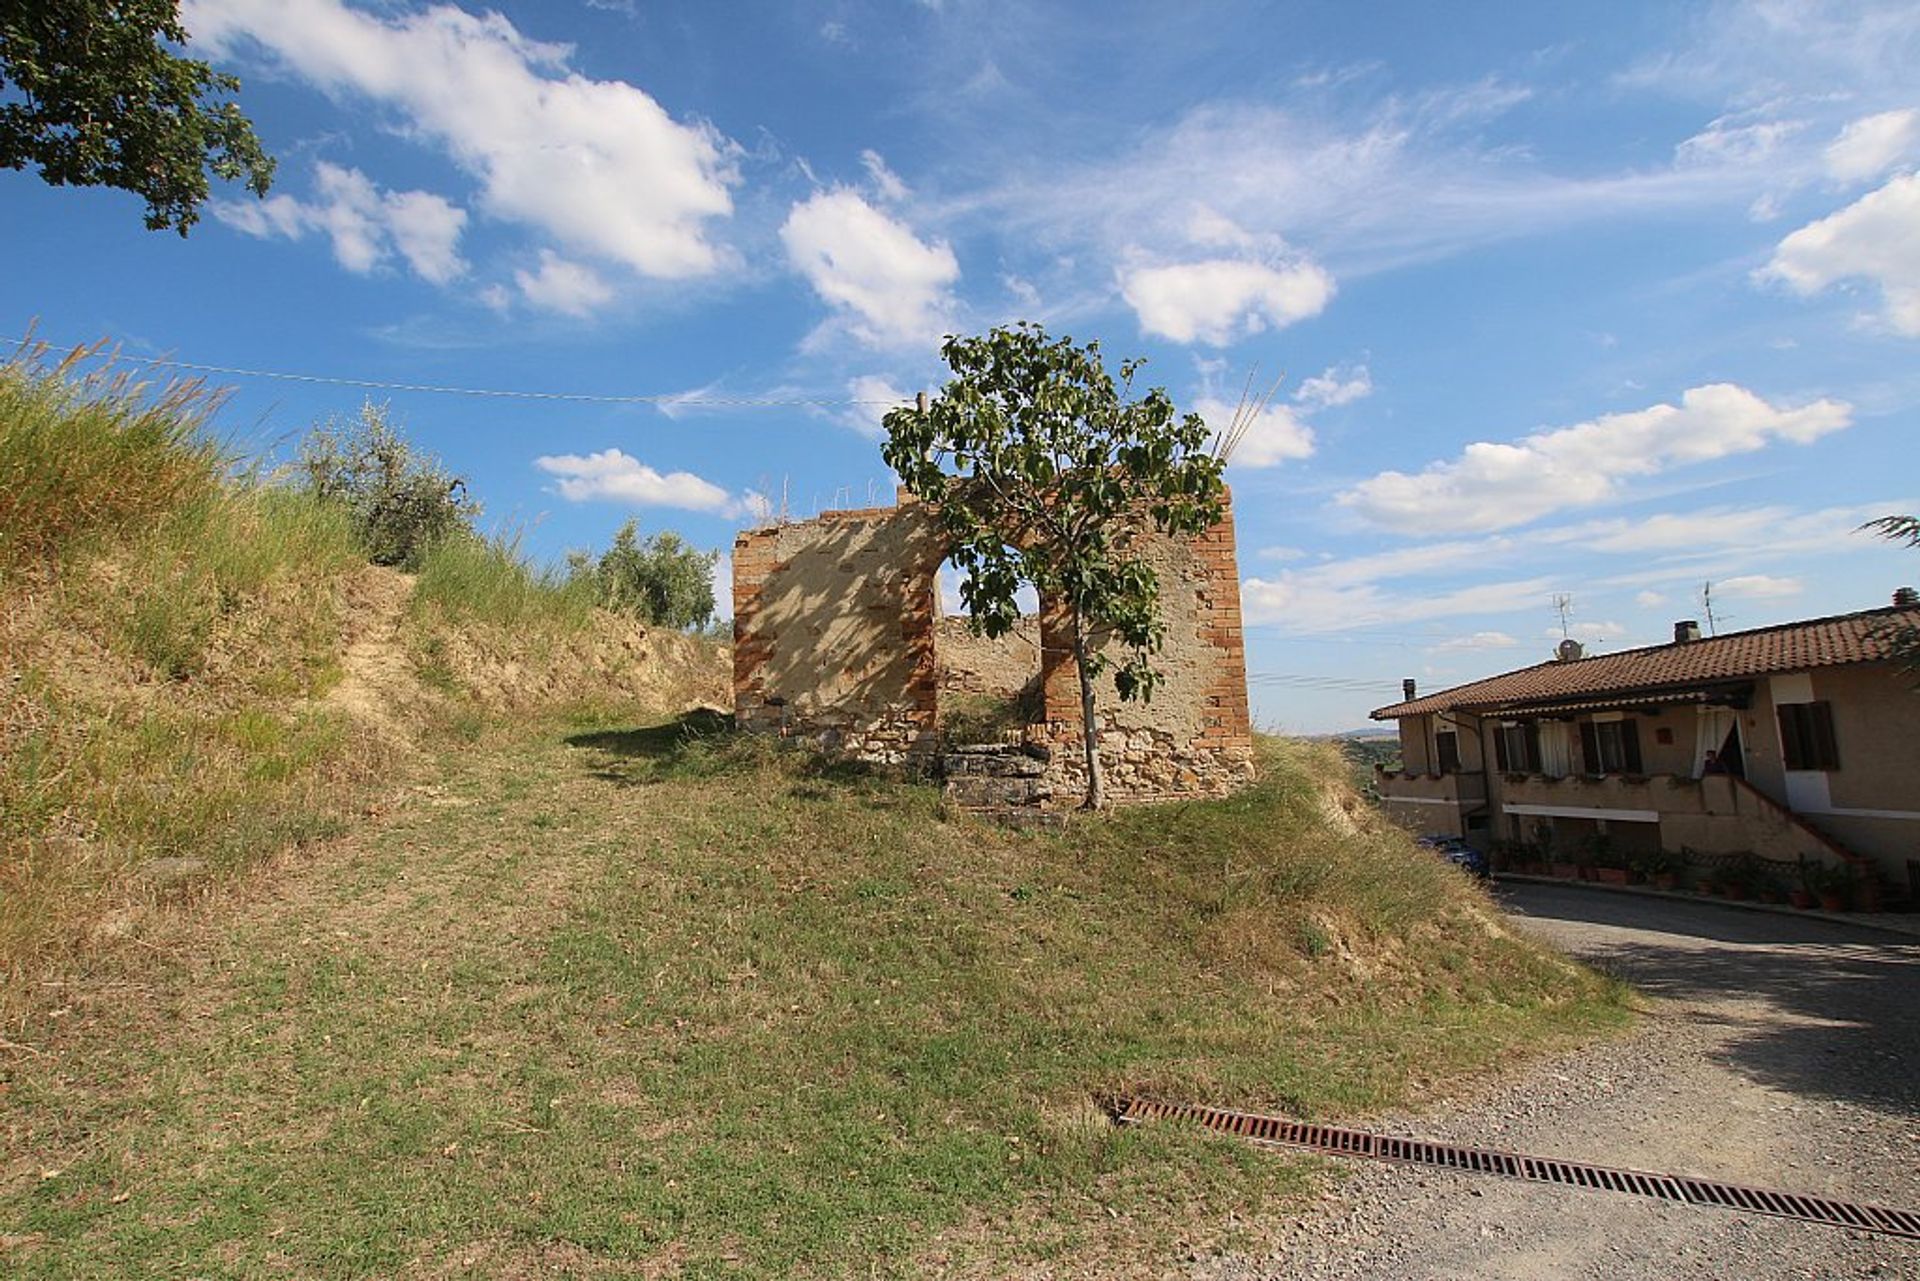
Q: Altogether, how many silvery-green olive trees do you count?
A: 2